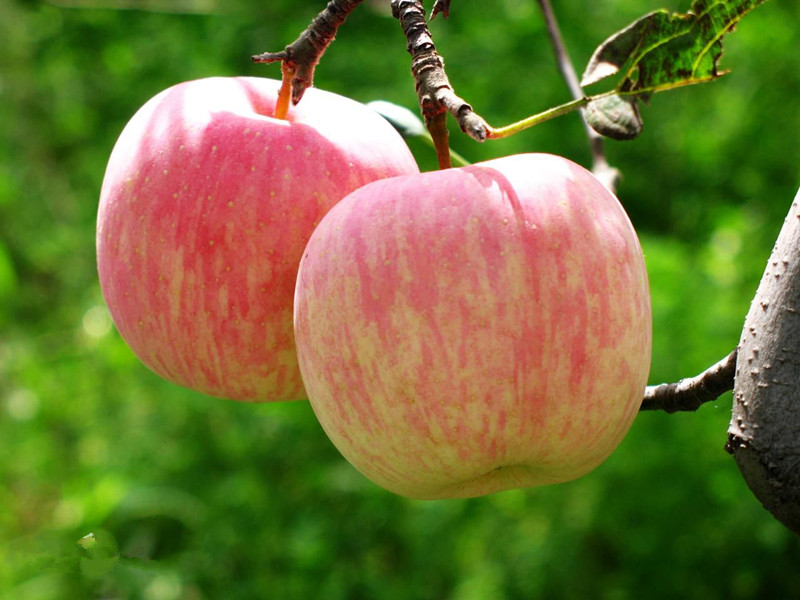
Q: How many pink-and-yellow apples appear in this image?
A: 2